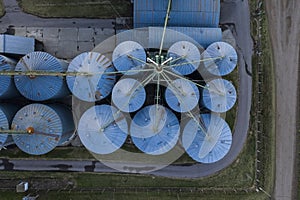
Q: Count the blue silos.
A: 14